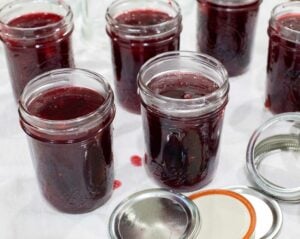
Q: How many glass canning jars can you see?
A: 6